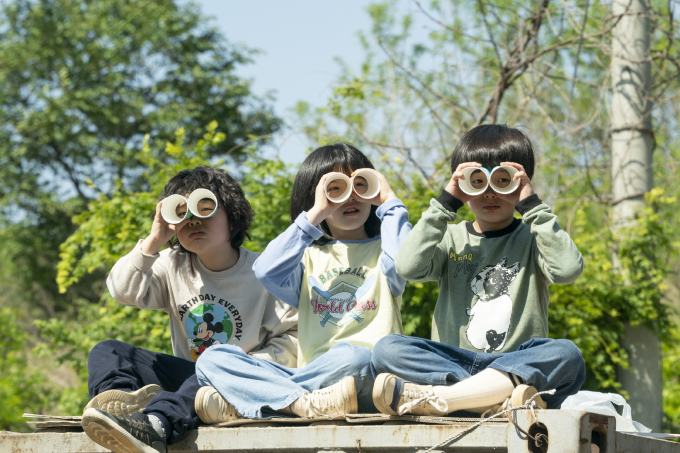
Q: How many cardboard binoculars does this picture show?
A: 3